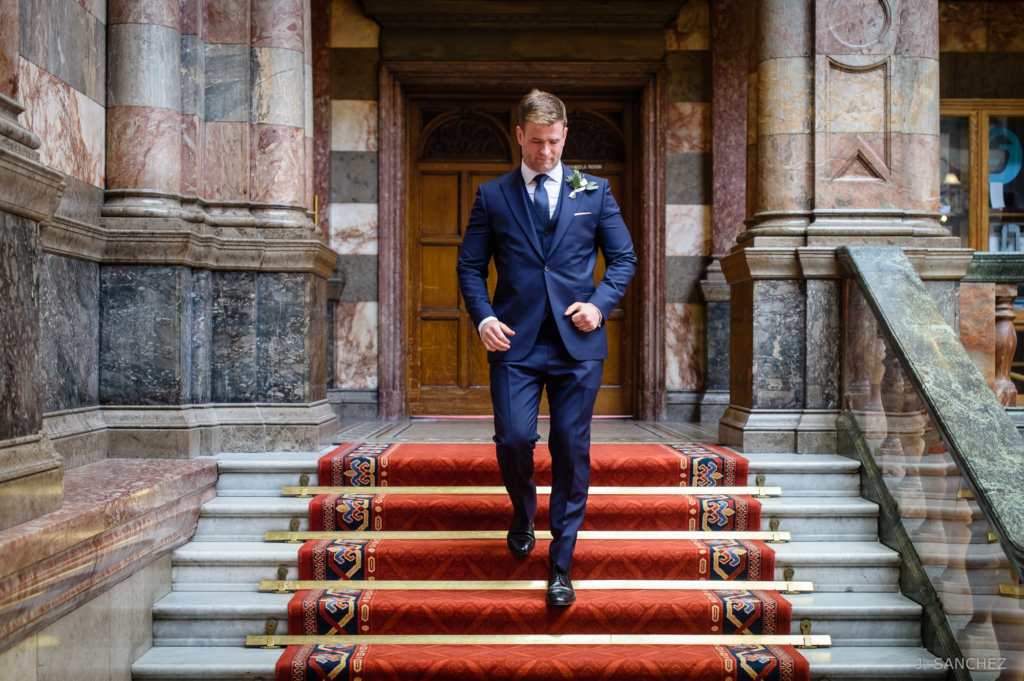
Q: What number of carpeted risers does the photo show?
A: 5